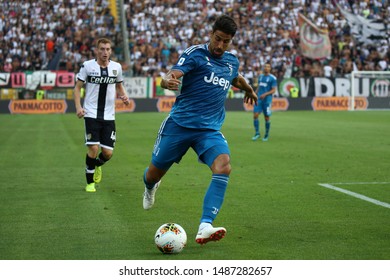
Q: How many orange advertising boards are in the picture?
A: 5